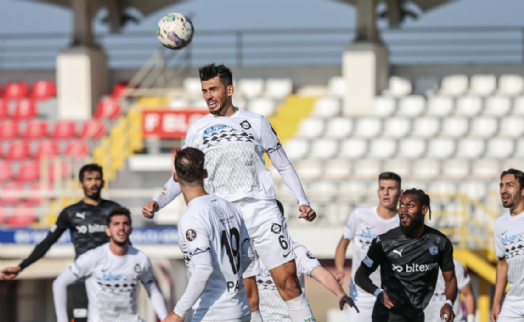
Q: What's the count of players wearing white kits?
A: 7